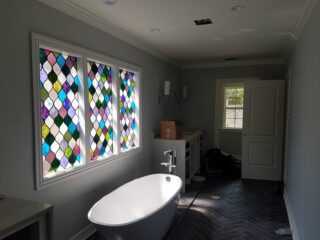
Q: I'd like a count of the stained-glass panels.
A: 3